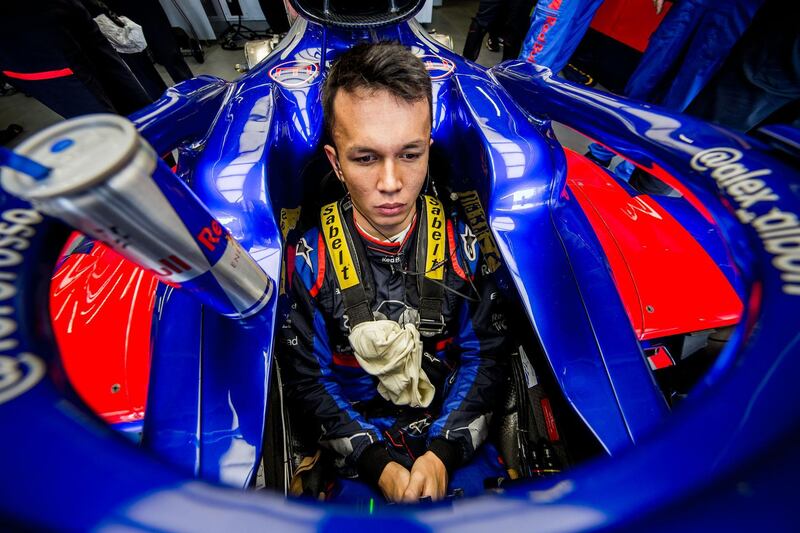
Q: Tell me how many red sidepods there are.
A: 2